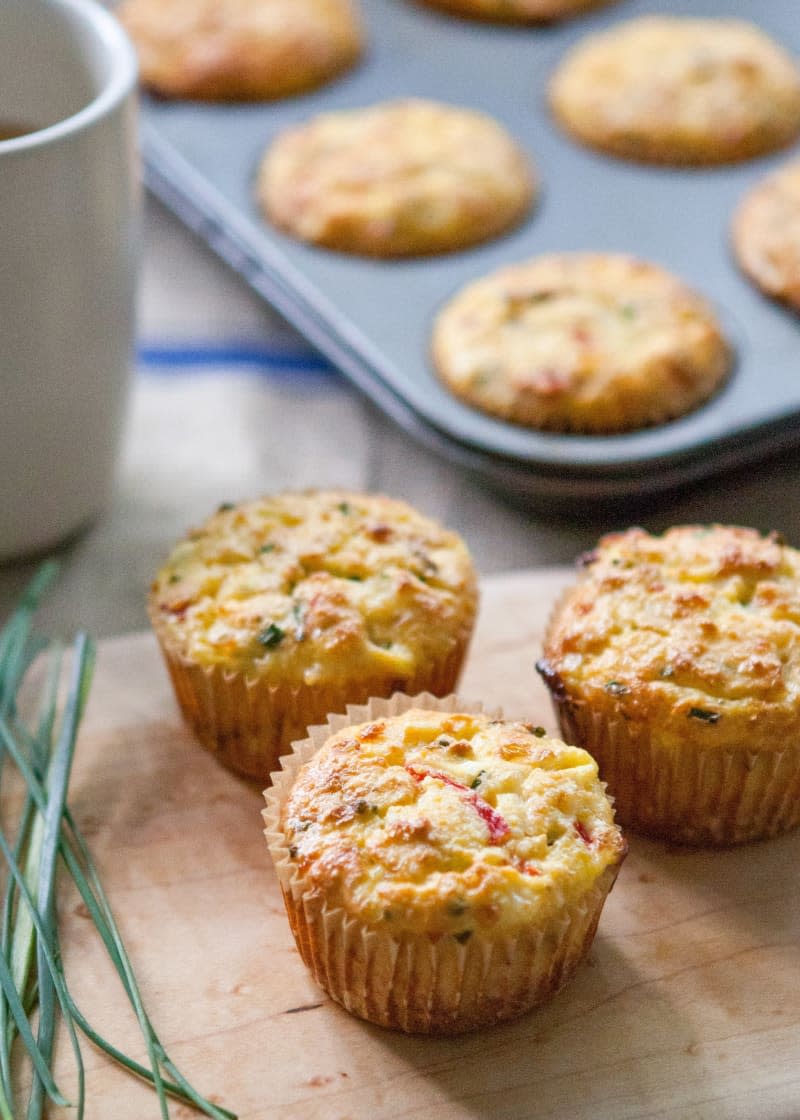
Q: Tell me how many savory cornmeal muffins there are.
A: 9